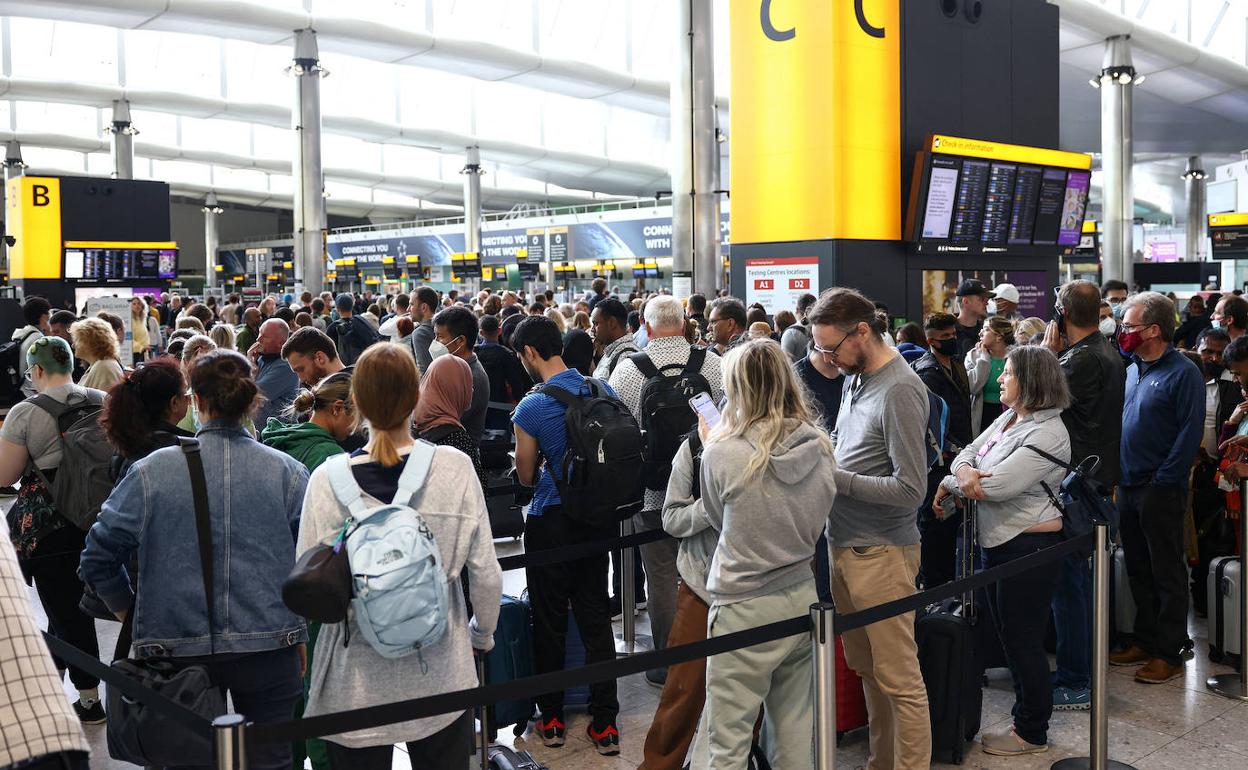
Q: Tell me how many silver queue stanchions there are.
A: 5